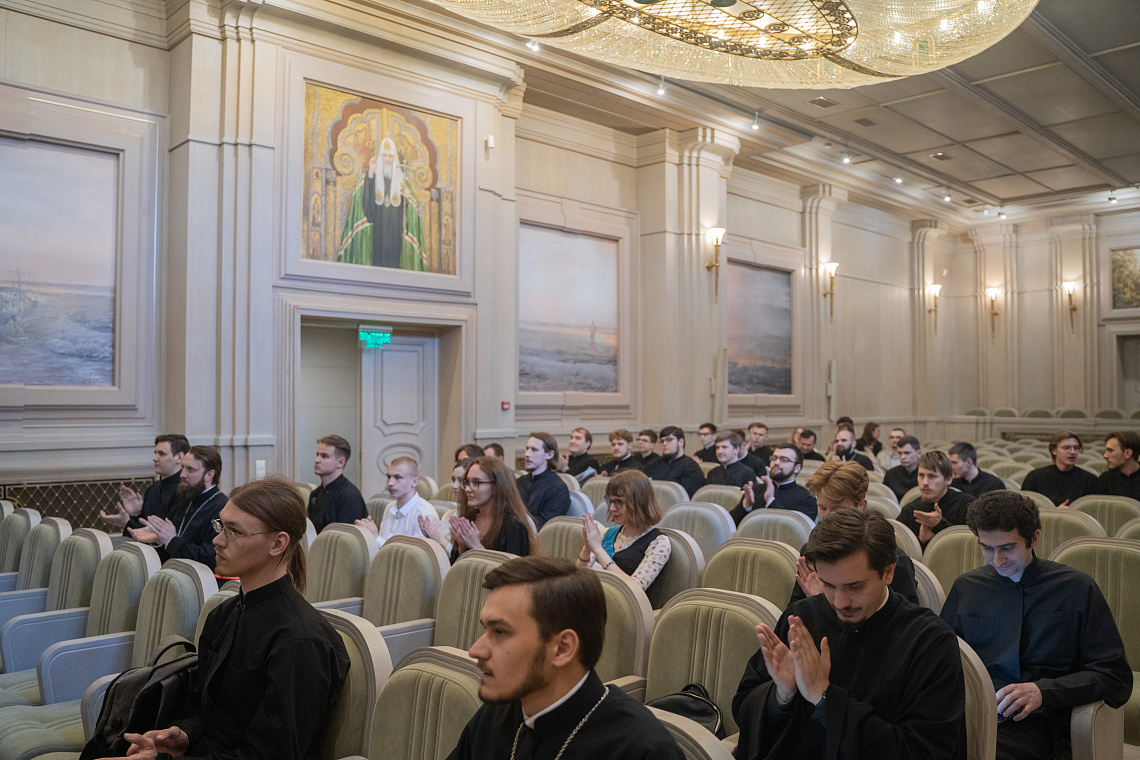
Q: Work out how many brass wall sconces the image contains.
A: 5